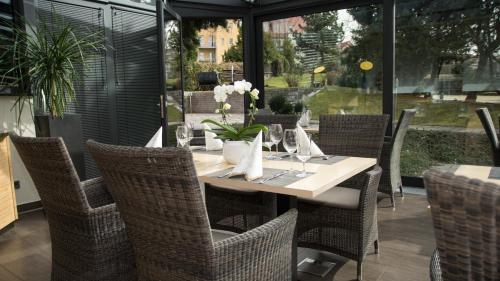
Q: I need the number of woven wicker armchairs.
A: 7